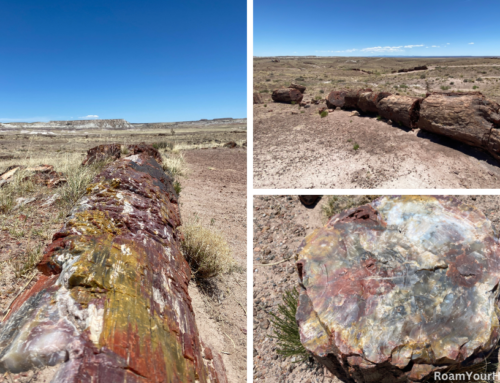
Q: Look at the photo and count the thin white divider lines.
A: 2